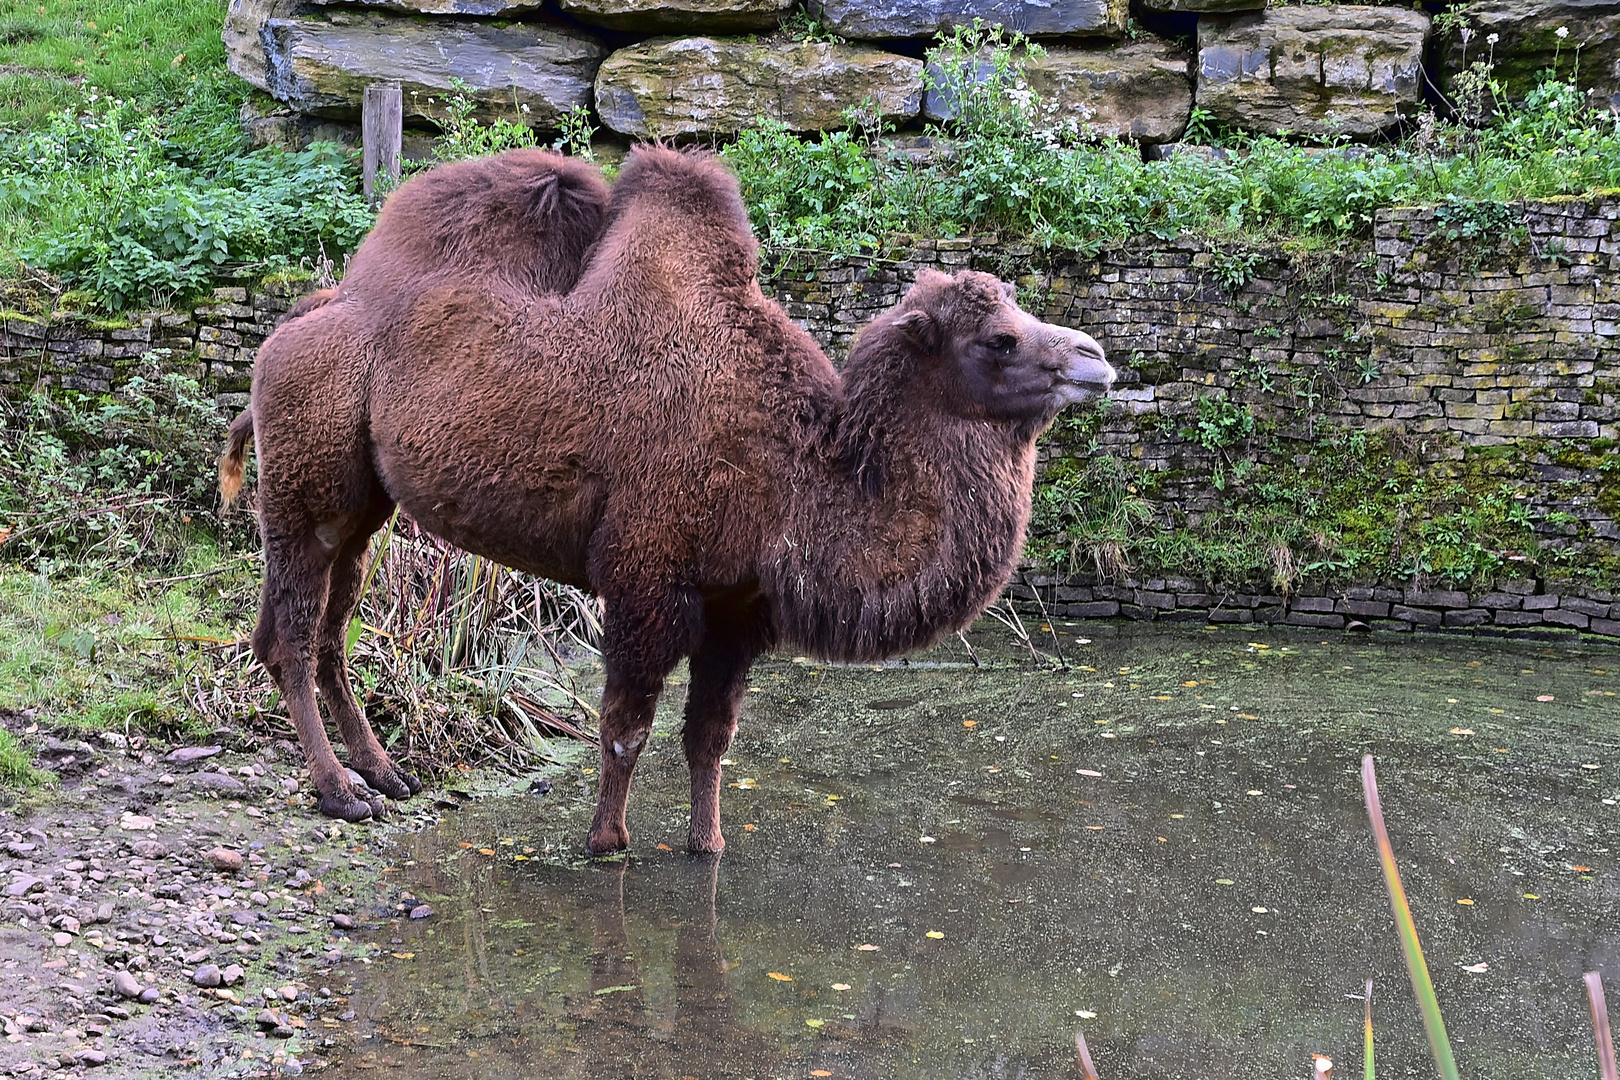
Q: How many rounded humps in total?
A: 2